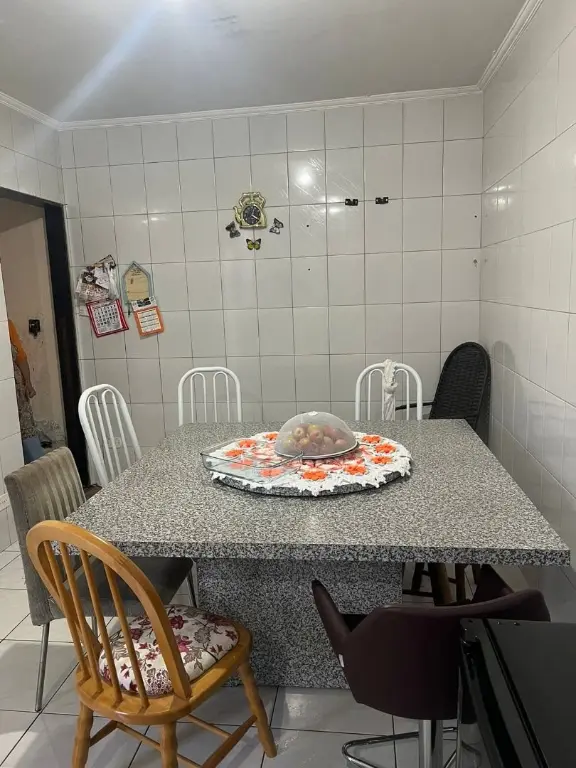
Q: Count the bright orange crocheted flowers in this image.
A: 10